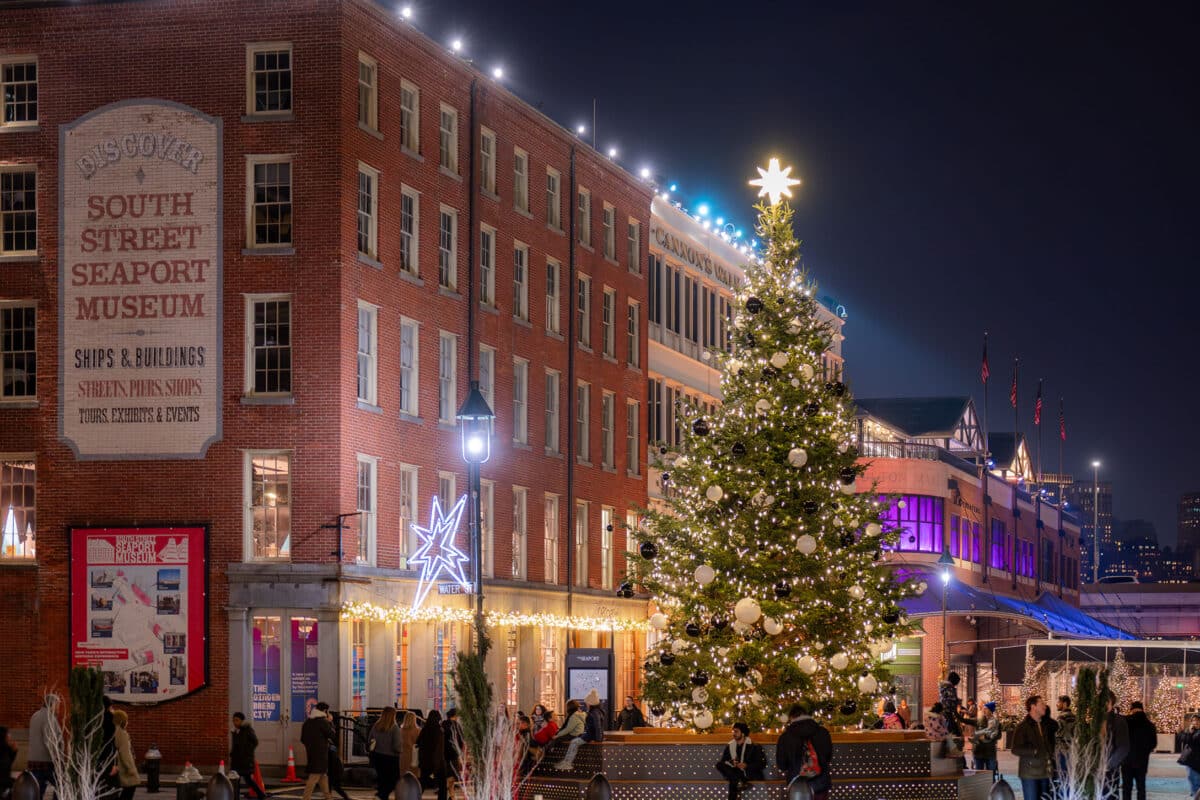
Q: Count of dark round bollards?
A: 6